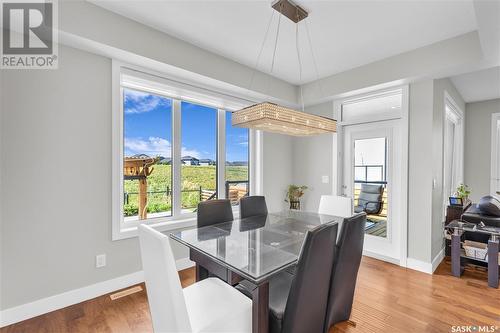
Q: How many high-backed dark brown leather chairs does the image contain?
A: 4